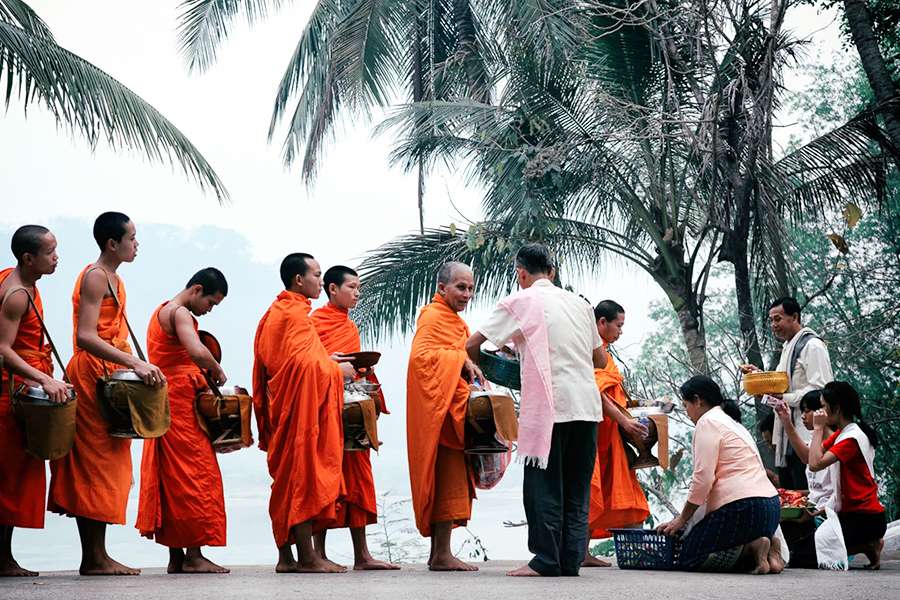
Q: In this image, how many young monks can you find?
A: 6